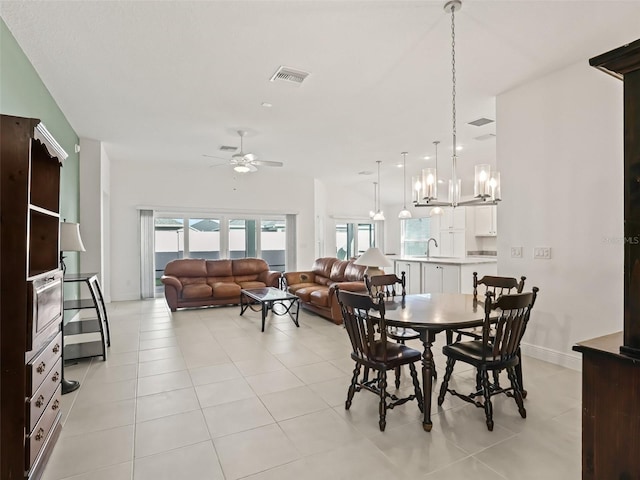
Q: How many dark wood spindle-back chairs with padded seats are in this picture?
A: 4